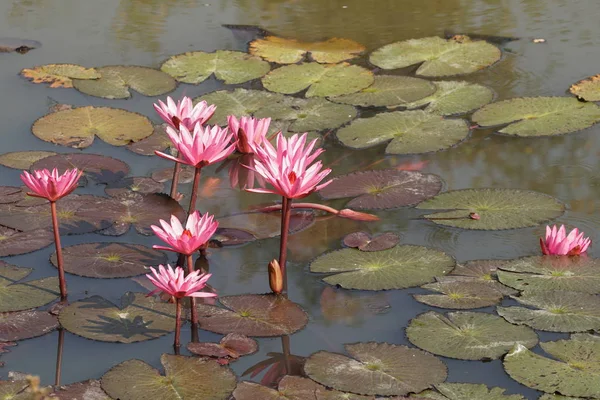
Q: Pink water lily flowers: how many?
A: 8